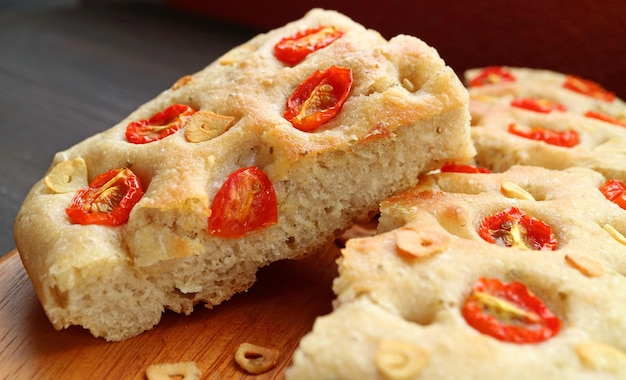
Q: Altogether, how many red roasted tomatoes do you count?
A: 14